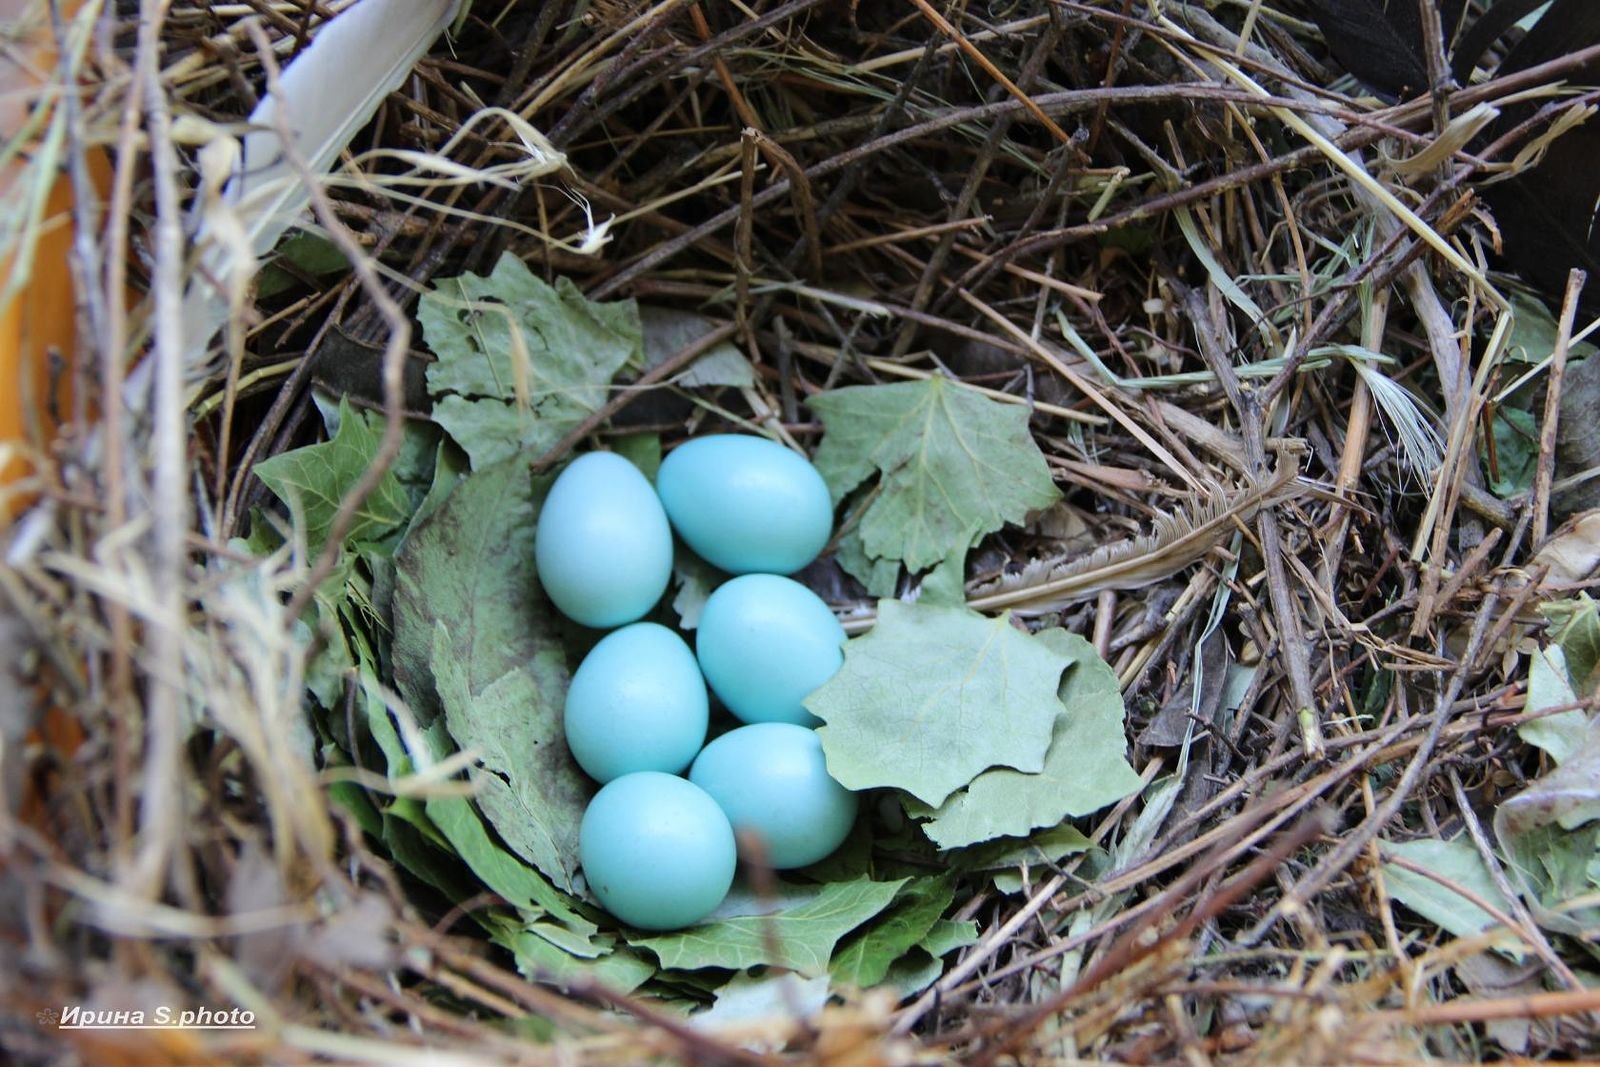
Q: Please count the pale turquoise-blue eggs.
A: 6